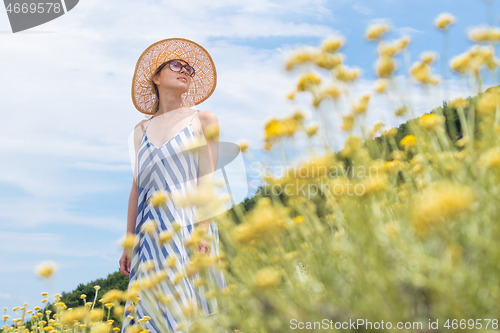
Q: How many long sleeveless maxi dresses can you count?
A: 1